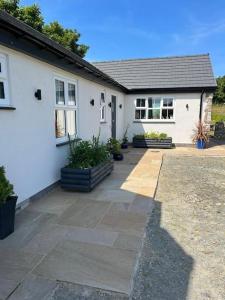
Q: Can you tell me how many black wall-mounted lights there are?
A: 5